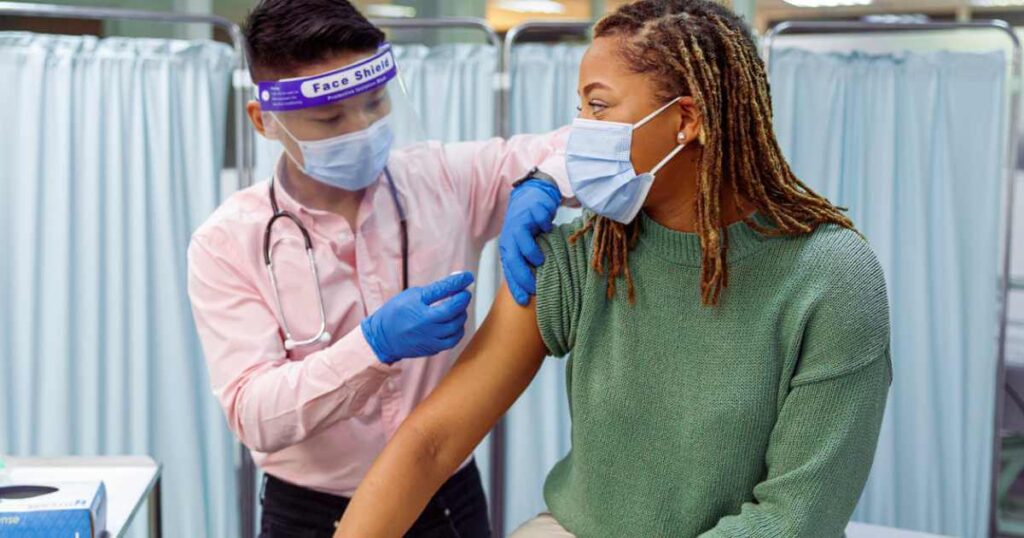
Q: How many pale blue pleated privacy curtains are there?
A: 4